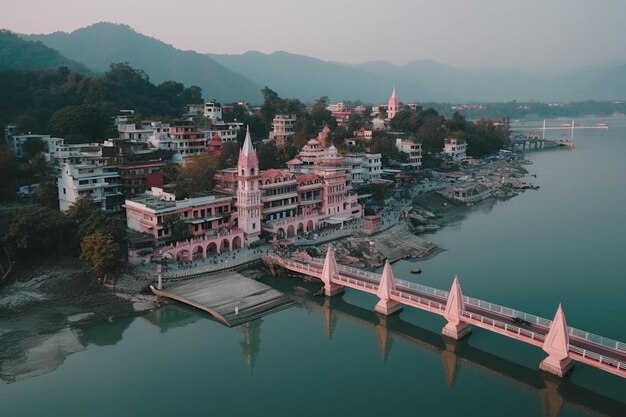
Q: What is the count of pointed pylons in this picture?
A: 4